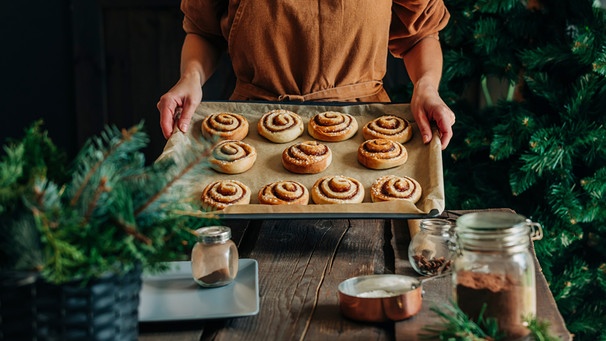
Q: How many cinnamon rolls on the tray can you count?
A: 11